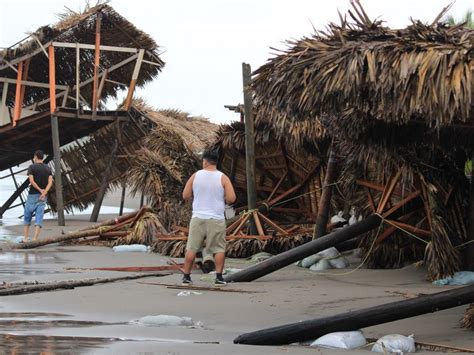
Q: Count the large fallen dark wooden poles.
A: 2